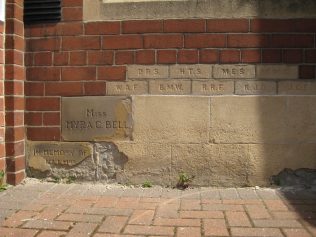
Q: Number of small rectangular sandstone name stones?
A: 9